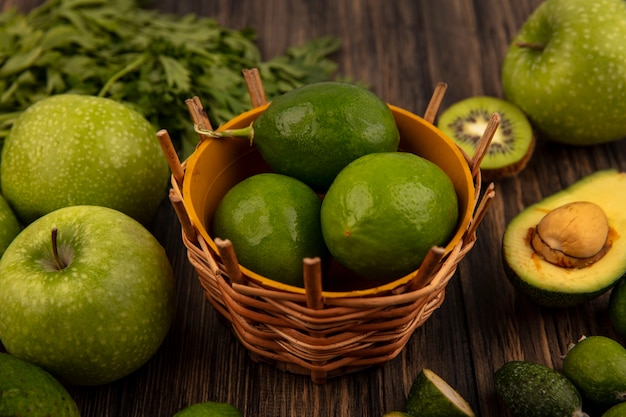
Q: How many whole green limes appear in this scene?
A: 3